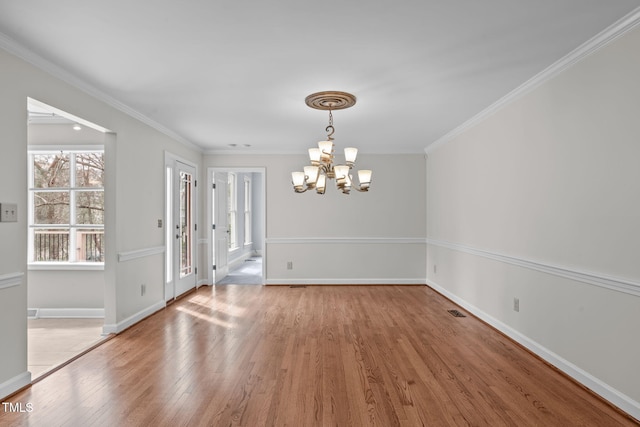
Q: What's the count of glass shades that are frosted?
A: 9